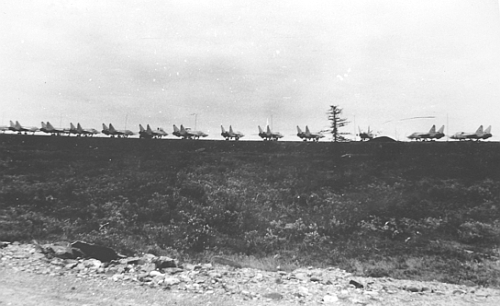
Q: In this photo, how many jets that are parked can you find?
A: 12